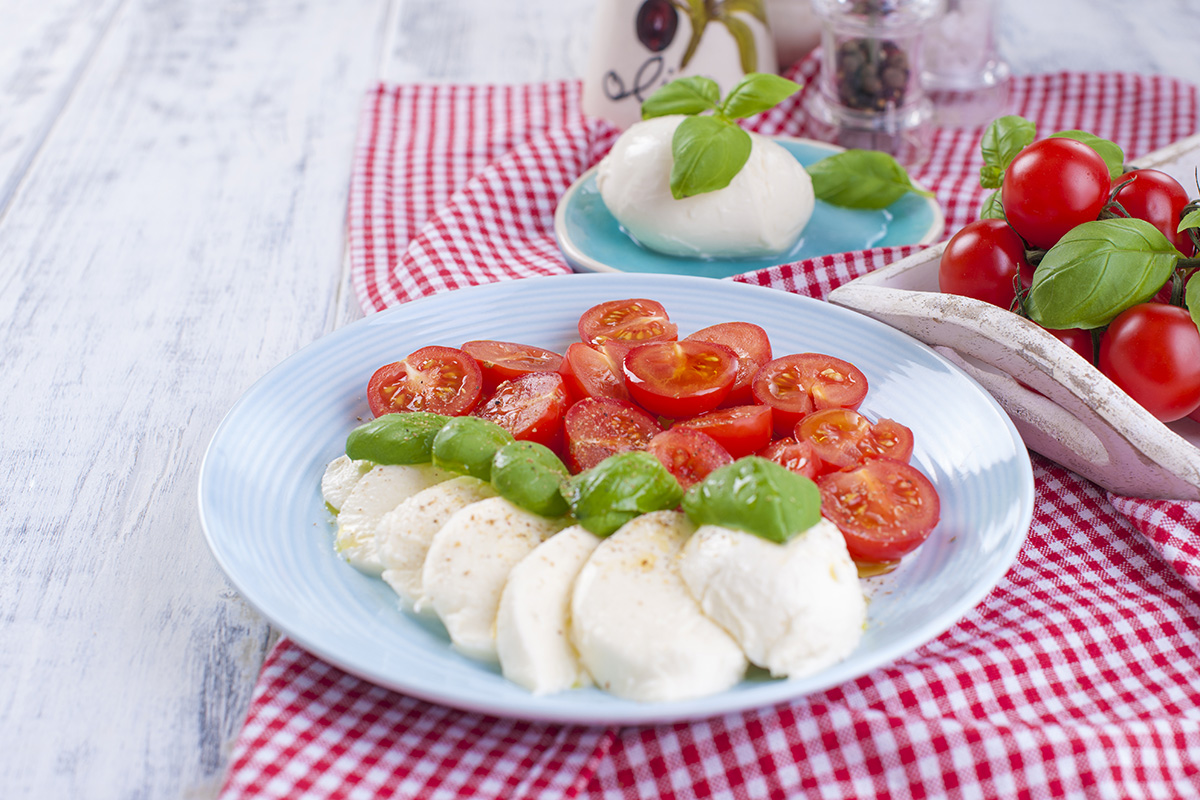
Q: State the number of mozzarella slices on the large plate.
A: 7